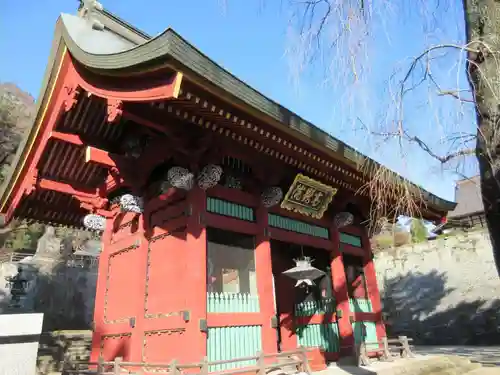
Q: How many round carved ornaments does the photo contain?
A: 6